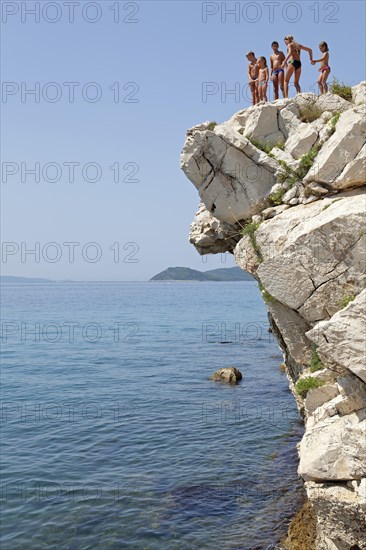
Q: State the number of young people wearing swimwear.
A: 5